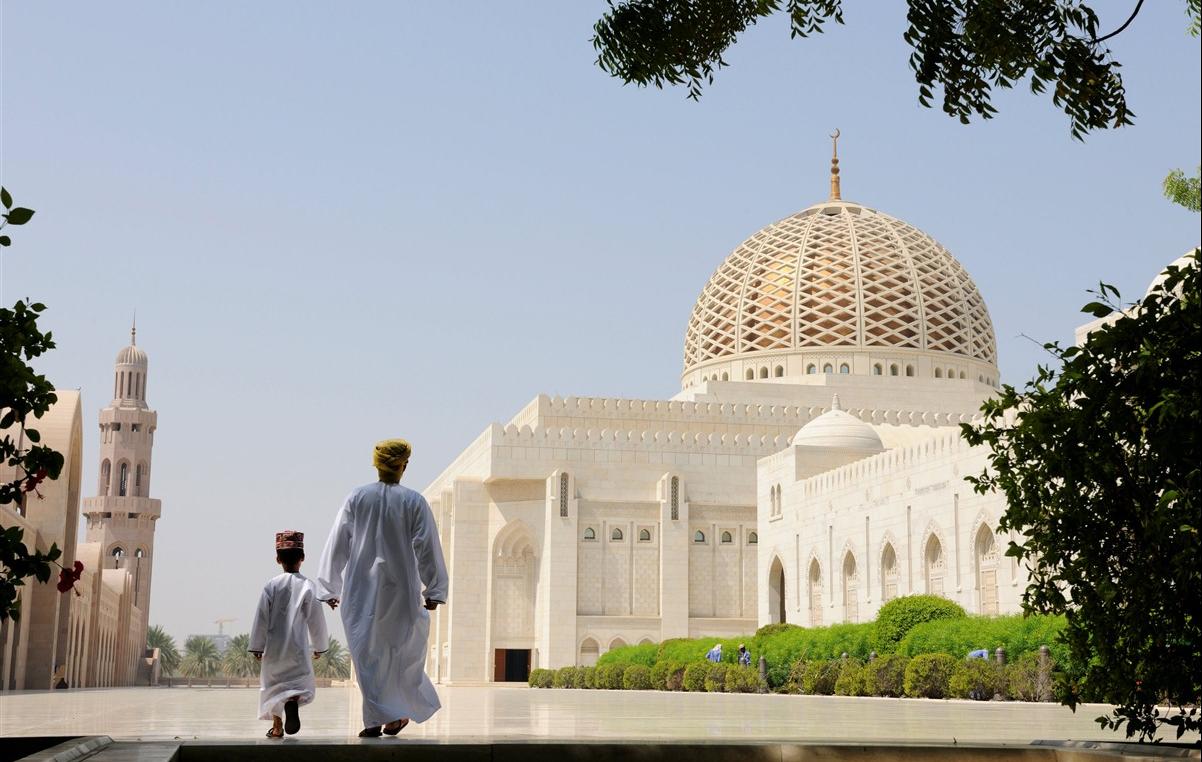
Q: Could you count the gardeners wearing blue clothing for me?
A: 3